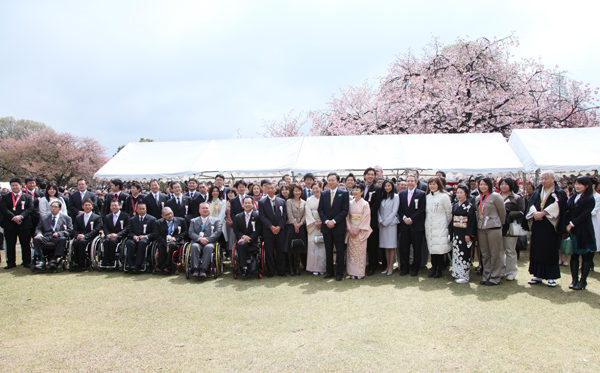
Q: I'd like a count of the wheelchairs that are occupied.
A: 7